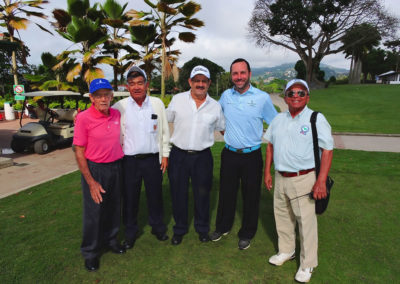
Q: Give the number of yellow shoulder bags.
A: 0